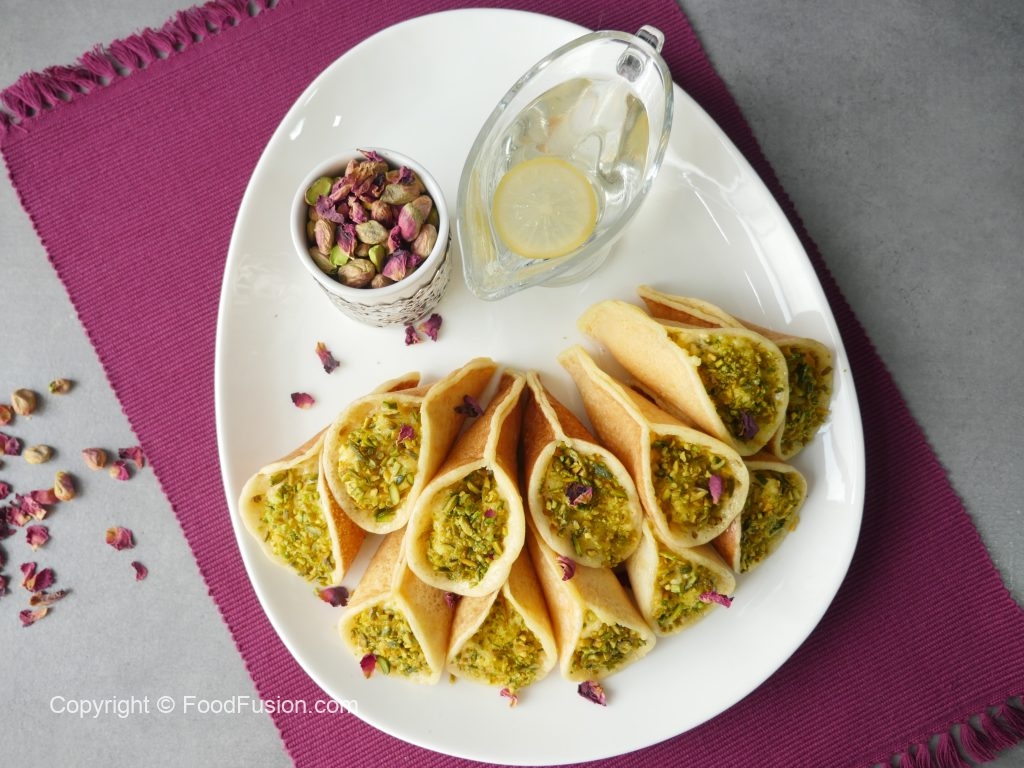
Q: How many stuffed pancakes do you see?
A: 12